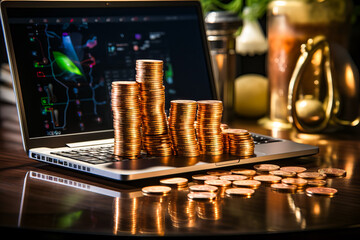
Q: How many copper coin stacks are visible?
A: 5